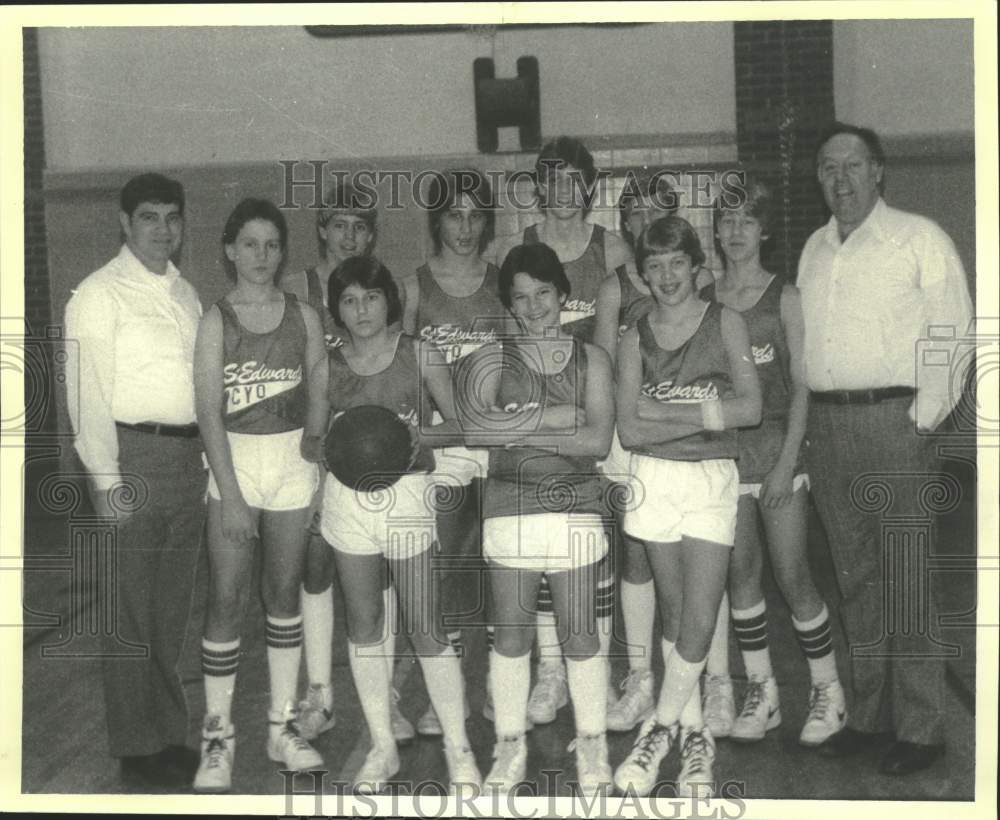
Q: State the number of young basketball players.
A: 9